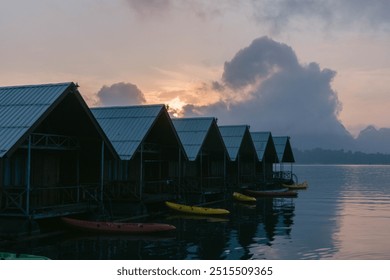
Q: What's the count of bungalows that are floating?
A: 6